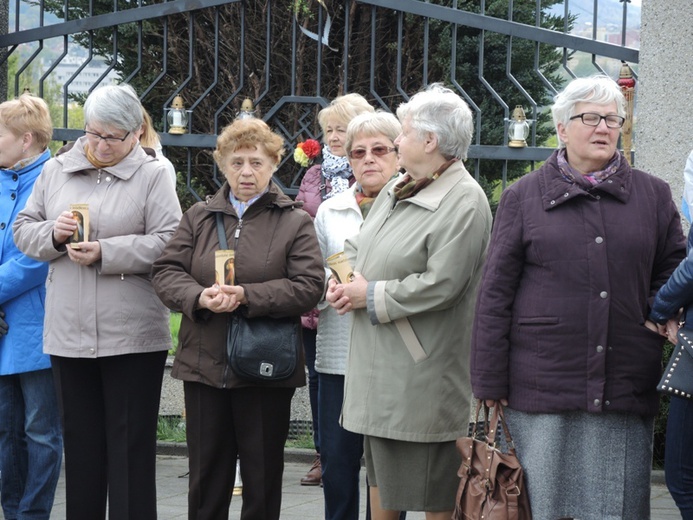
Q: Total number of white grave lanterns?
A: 3